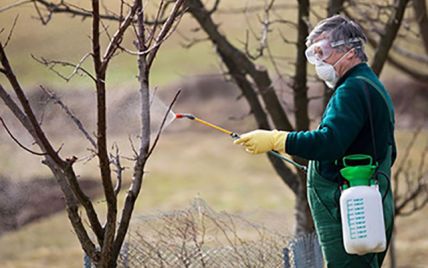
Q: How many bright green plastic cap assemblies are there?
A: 1